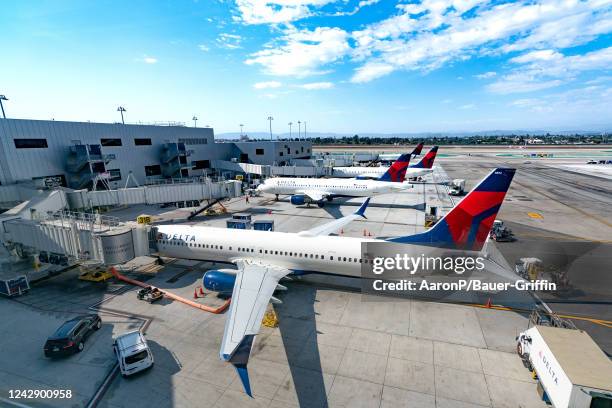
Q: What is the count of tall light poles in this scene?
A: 8